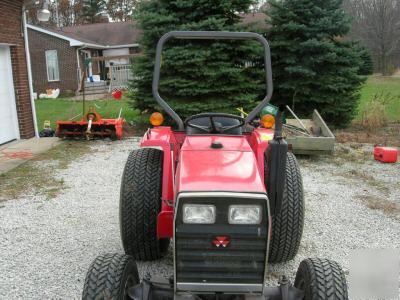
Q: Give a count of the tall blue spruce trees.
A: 2